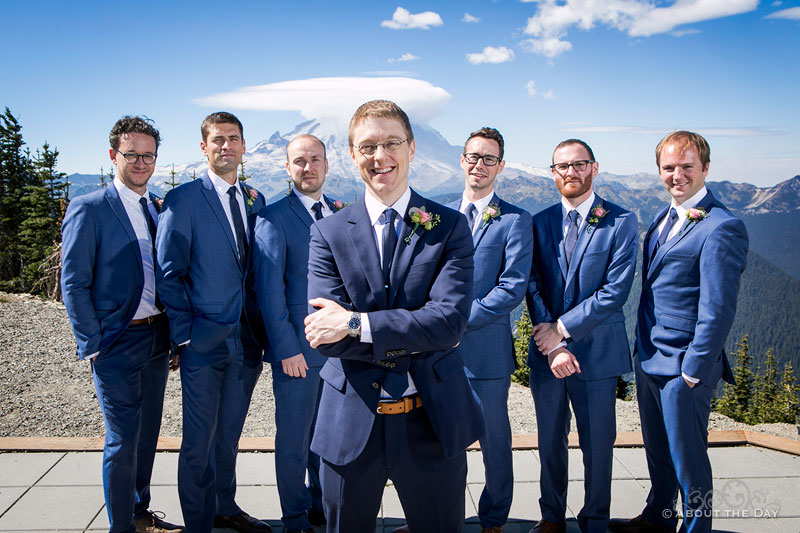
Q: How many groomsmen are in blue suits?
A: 6